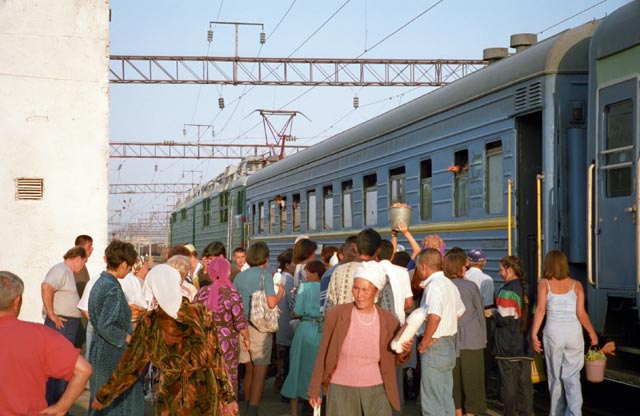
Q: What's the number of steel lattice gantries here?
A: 3